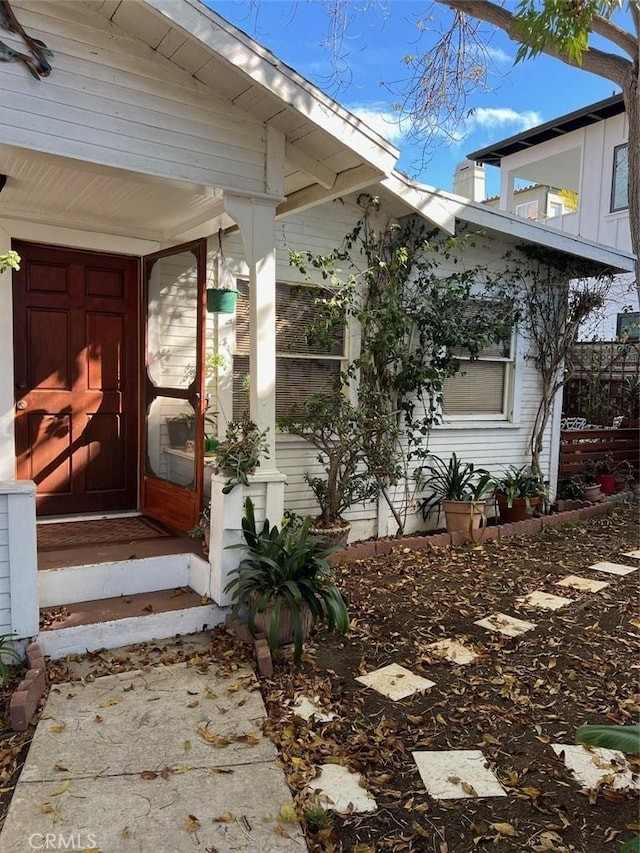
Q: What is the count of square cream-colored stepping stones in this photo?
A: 11